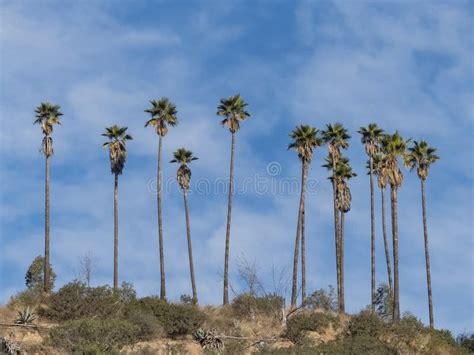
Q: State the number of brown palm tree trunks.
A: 13